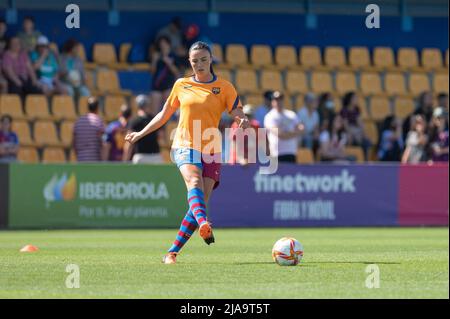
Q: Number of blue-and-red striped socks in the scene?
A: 2